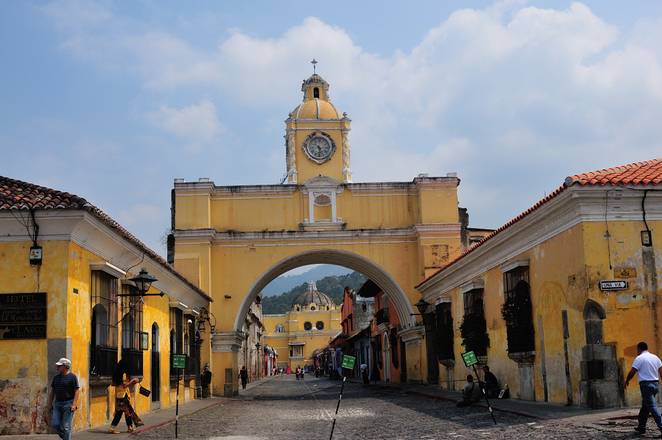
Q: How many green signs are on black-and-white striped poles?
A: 3